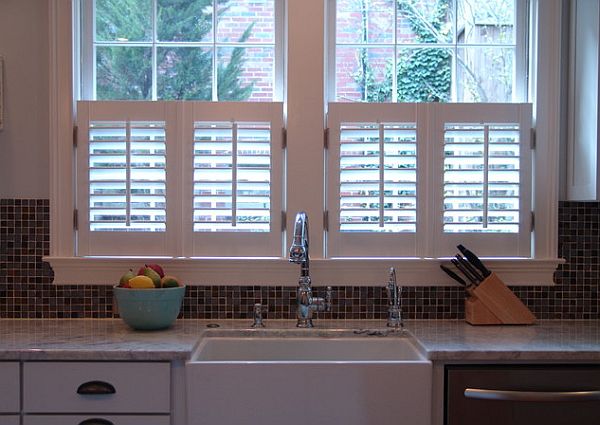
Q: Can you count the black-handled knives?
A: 4